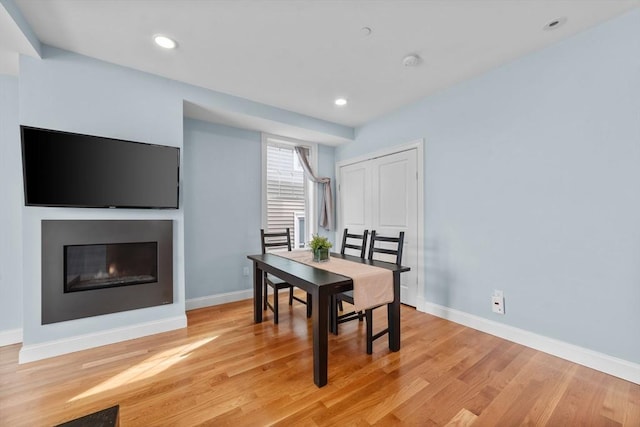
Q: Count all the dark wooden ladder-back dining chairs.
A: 3